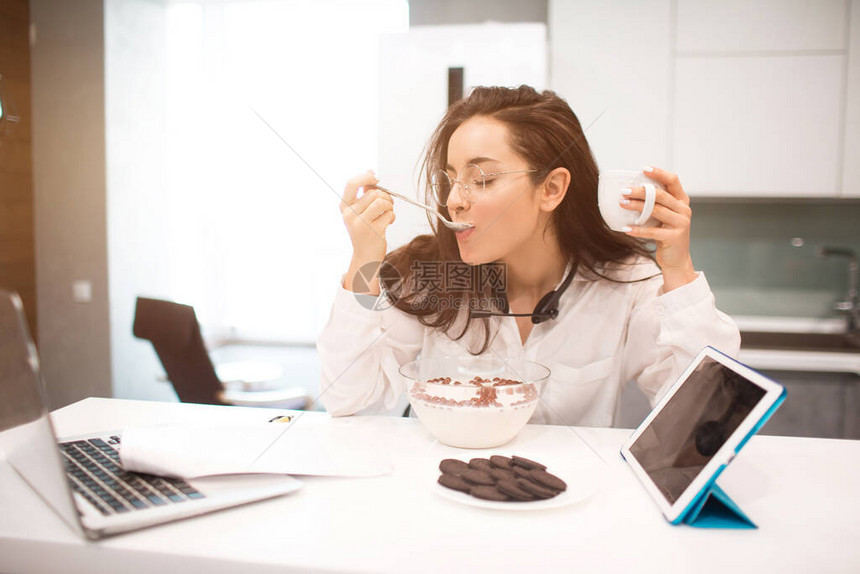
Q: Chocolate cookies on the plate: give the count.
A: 12